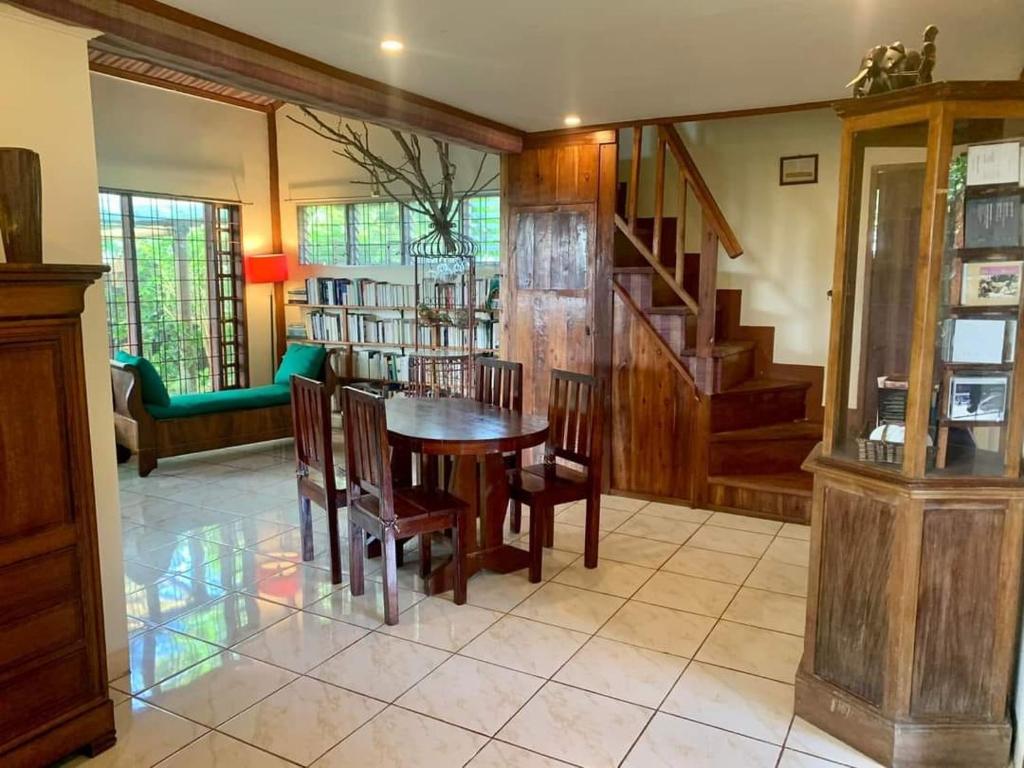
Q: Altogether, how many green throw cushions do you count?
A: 2